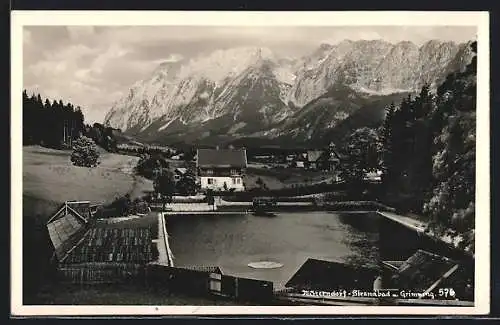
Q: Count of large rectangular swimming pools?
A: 1